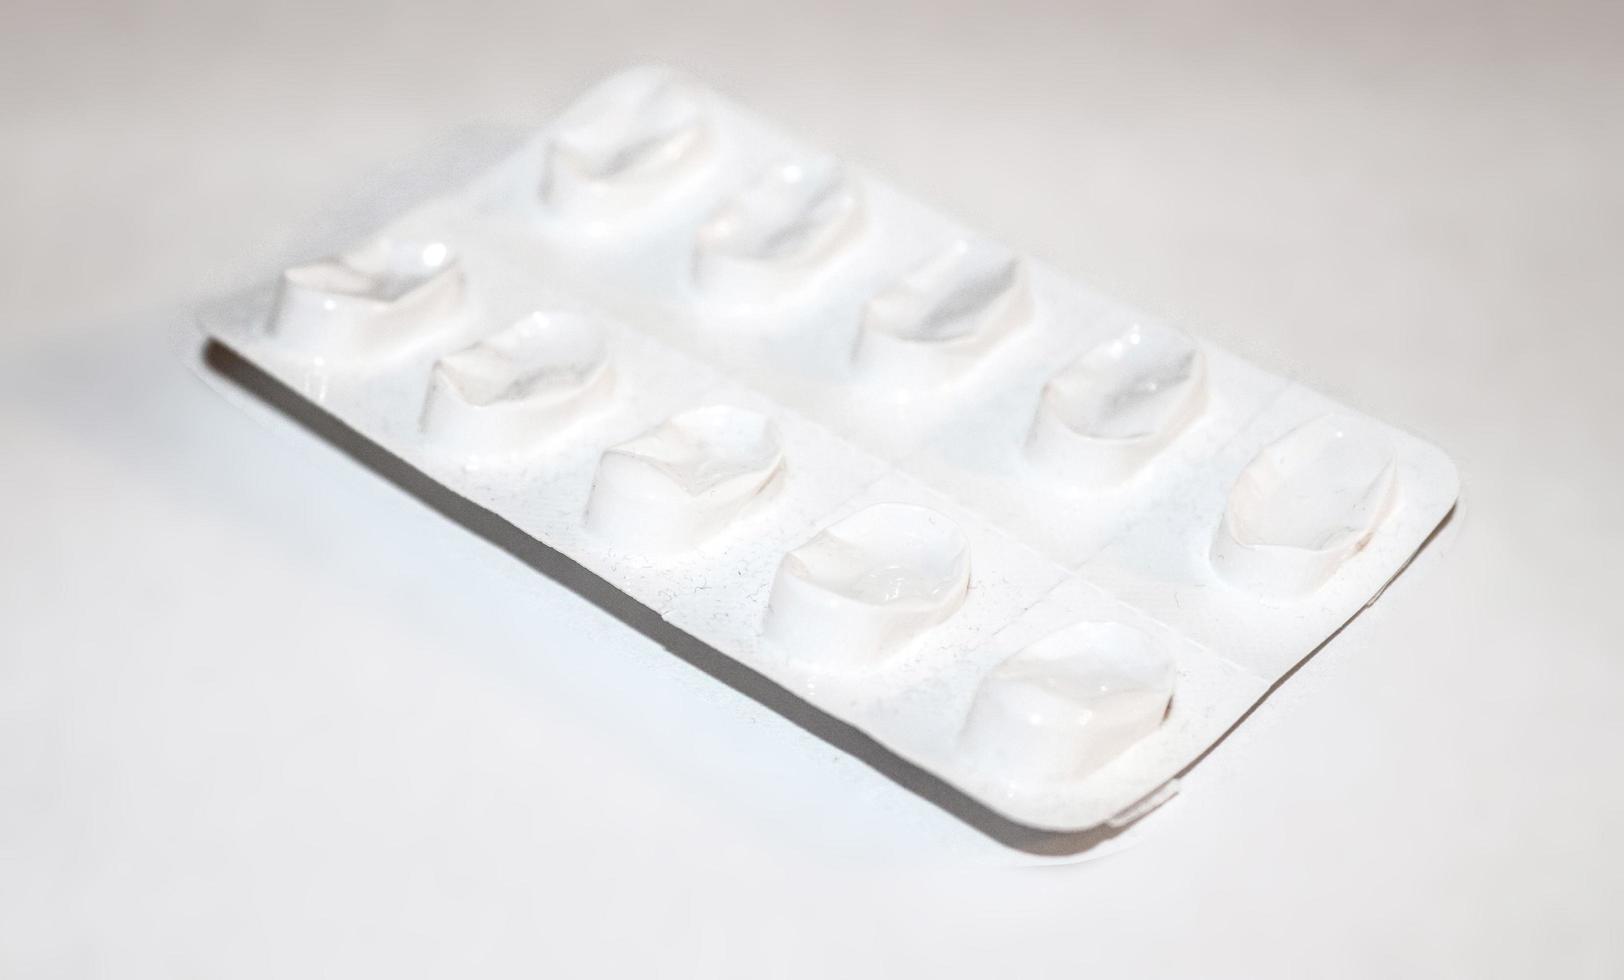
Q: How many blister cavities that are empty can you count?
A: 10